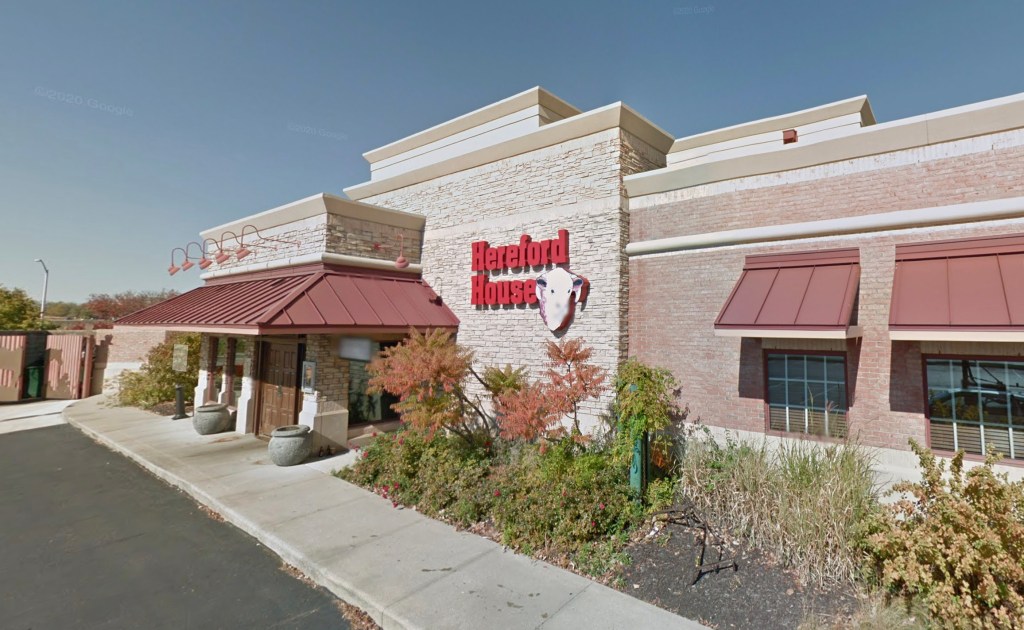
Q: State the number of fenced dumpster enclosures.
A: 1